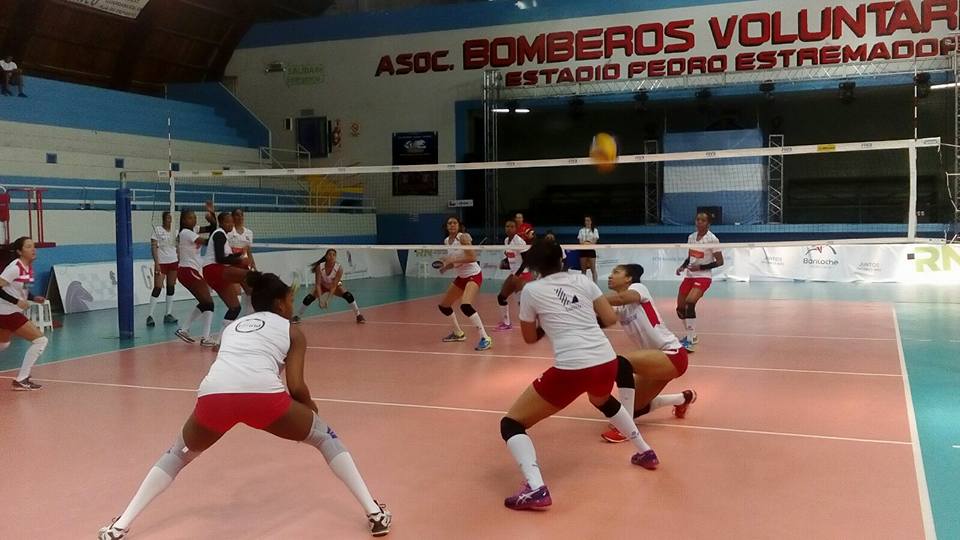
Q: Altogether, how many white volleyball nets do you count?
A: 1